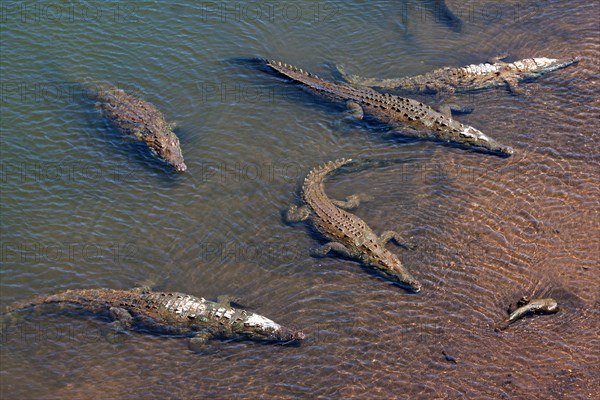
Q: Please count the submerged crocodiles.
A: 5